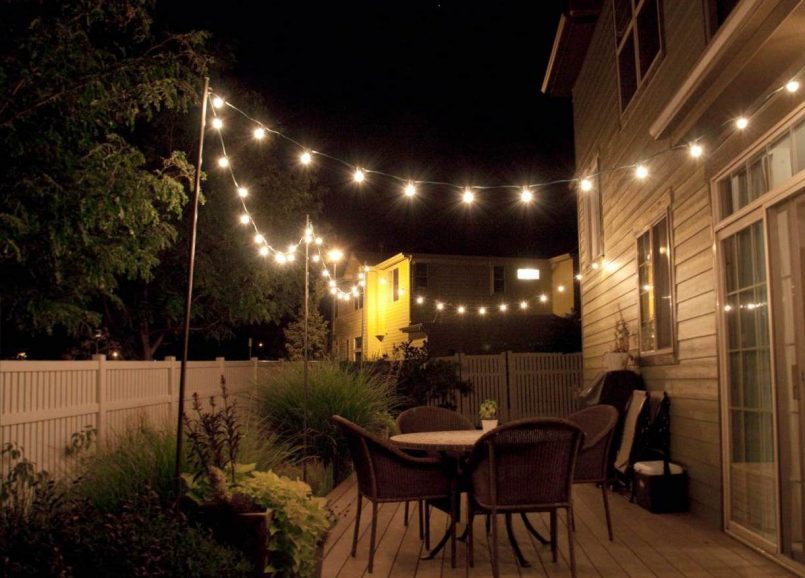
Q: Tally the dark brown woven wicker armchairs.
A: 4